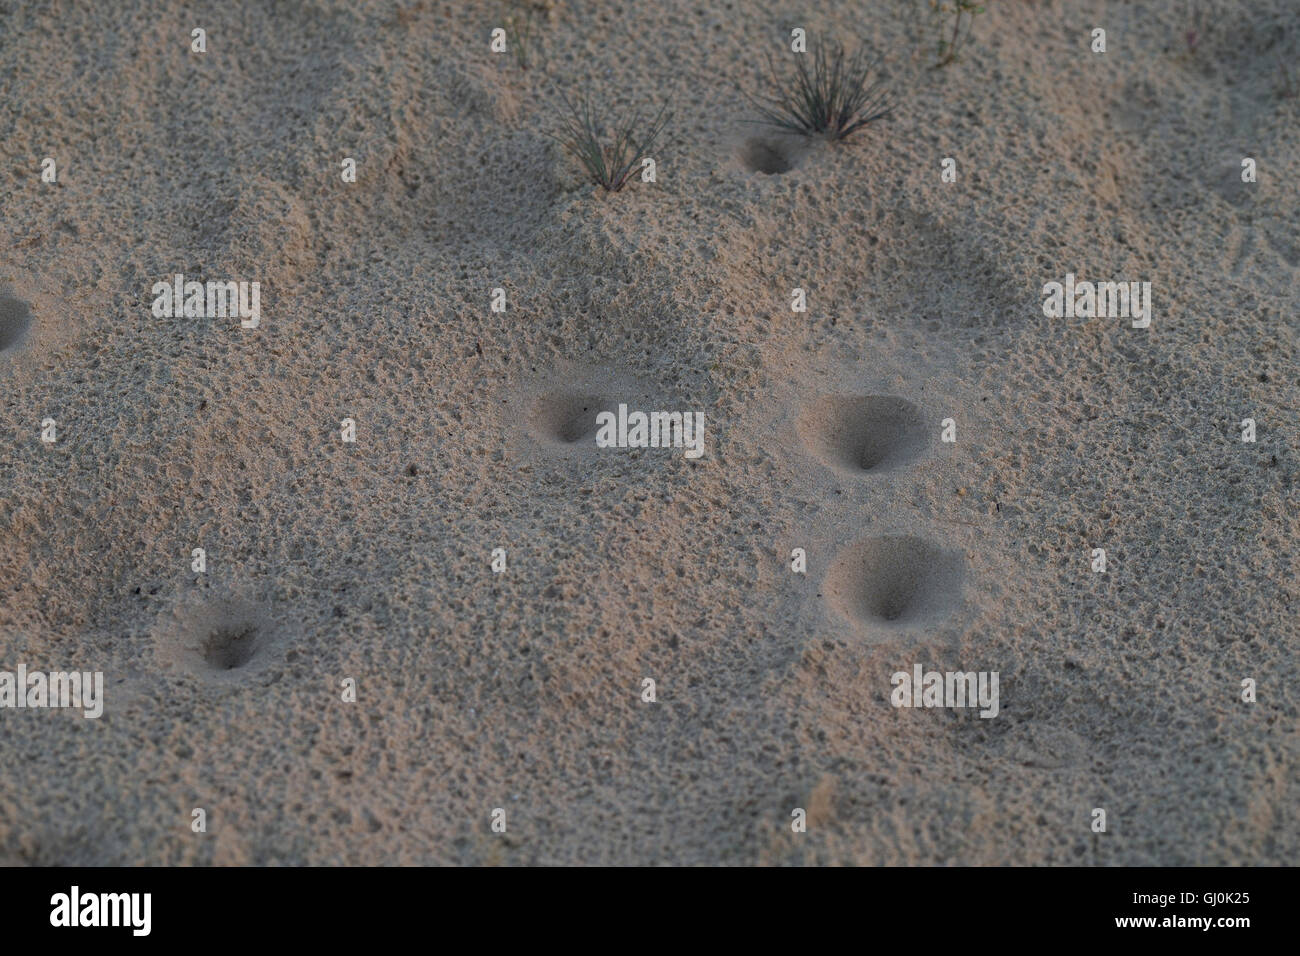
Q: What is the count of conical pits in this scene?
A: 6